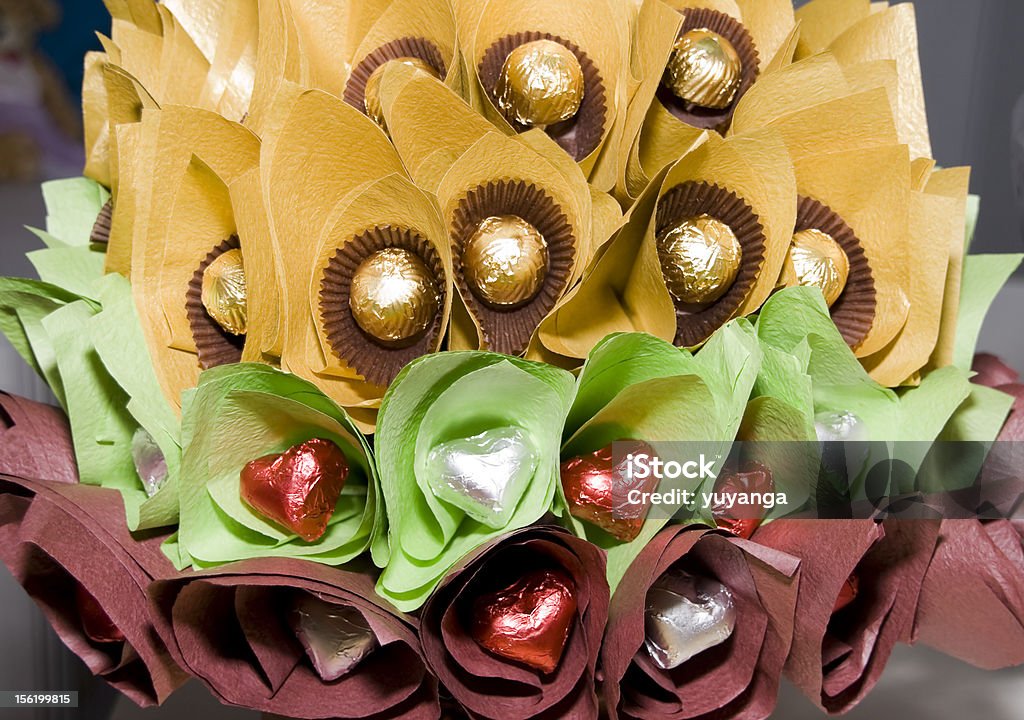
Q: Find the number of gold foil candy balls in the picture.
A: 8